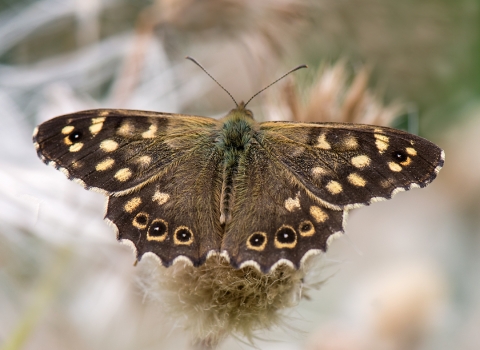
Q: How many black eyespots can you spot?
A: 8